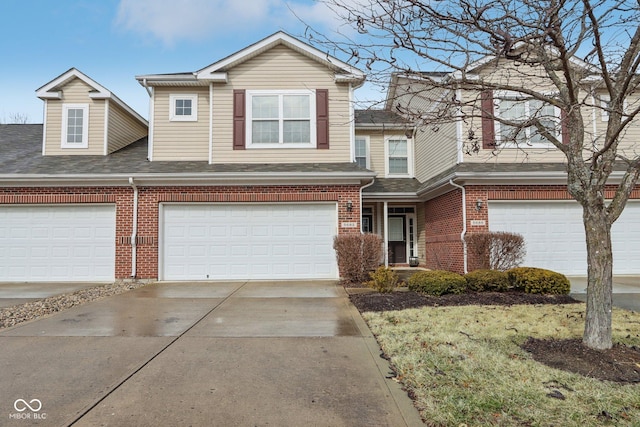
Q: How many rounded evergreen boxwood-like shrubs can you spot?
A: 3